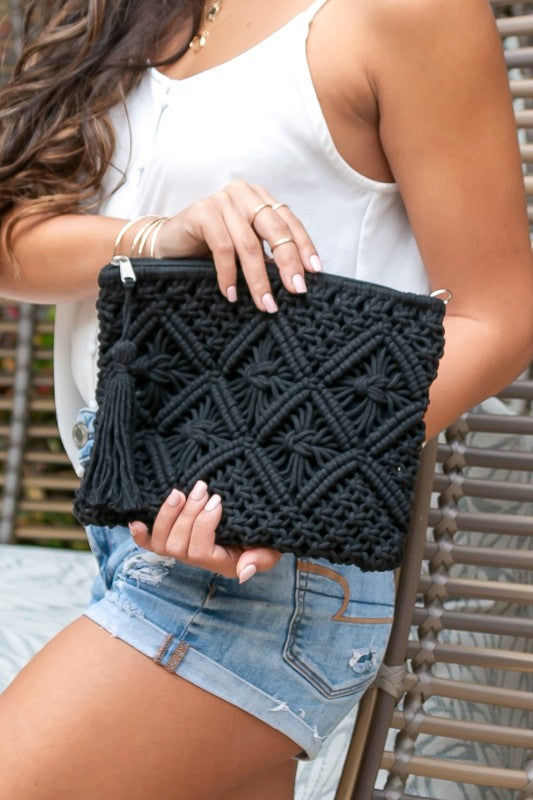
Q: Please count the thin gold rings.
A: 3